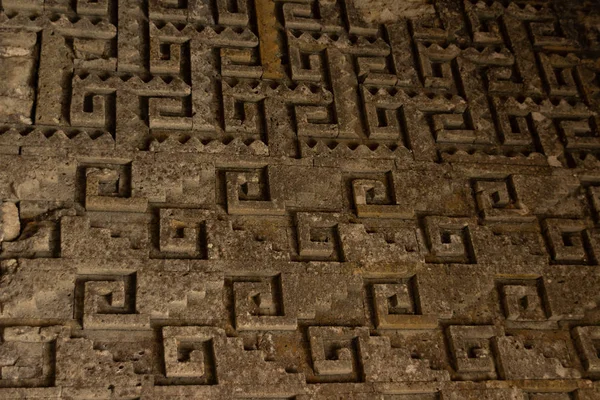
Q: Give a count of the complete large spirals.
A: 15